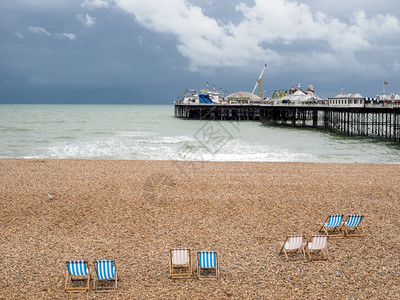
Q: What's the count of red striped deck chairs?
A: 3